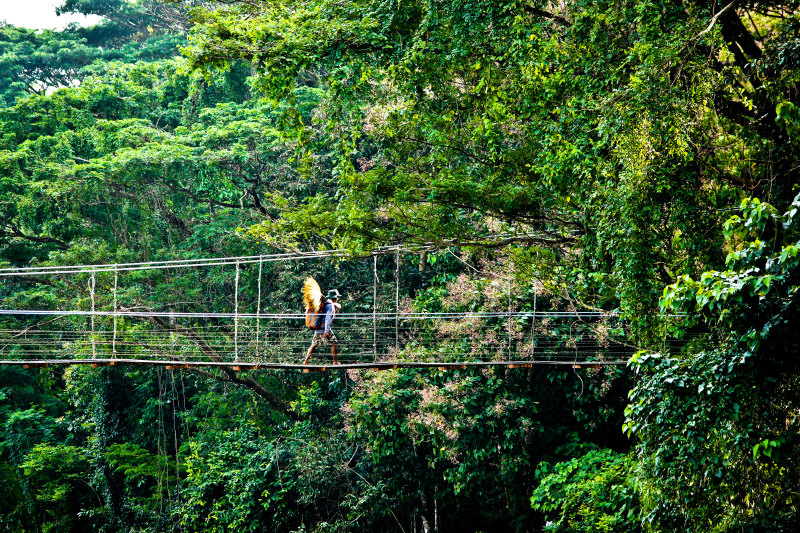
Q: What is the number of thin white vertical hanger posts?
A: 8